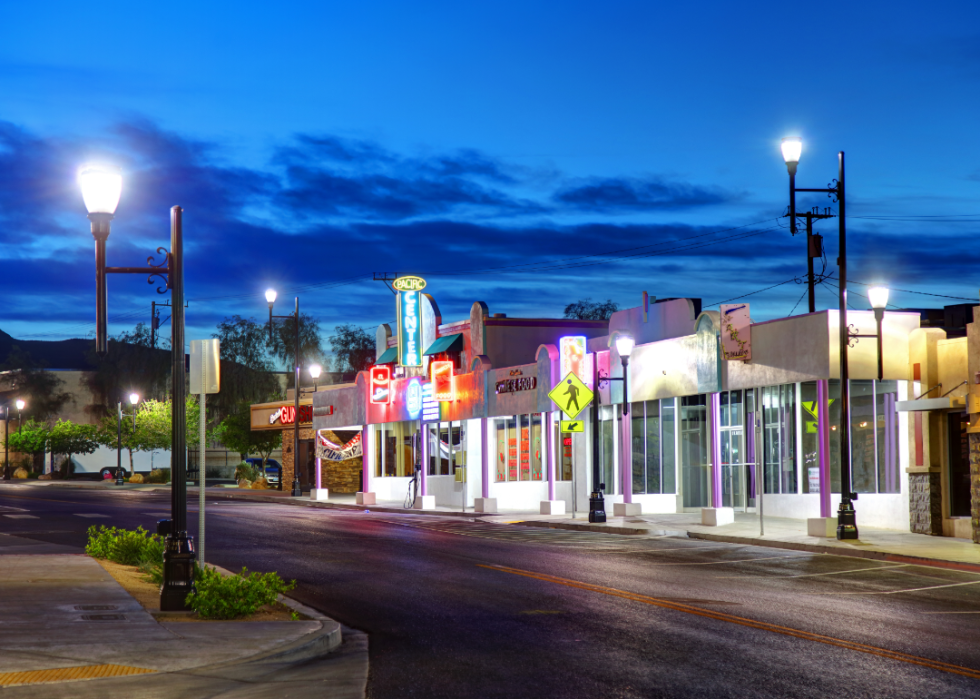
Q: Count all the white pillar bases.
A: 8